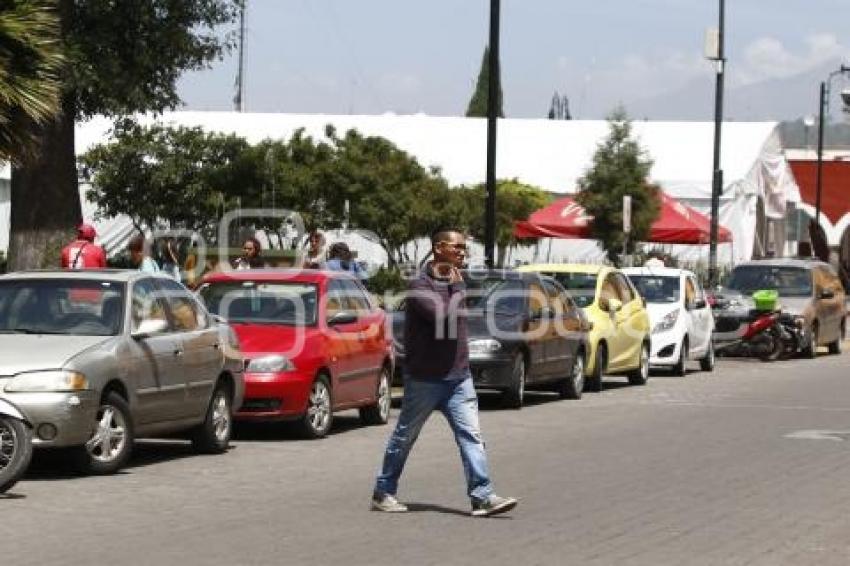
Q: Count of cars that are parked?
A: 6